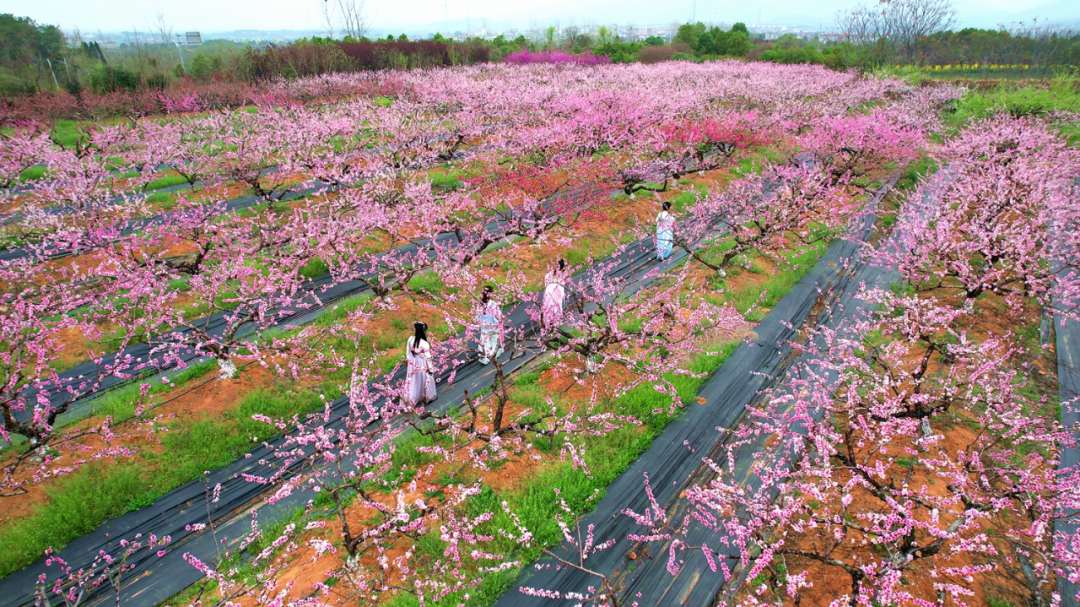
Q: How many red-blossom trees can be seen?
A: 2